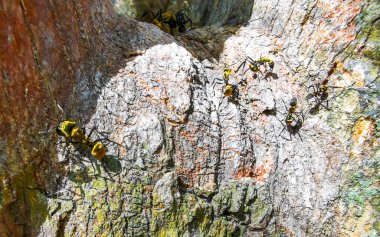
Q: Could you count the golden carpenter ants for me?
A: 6